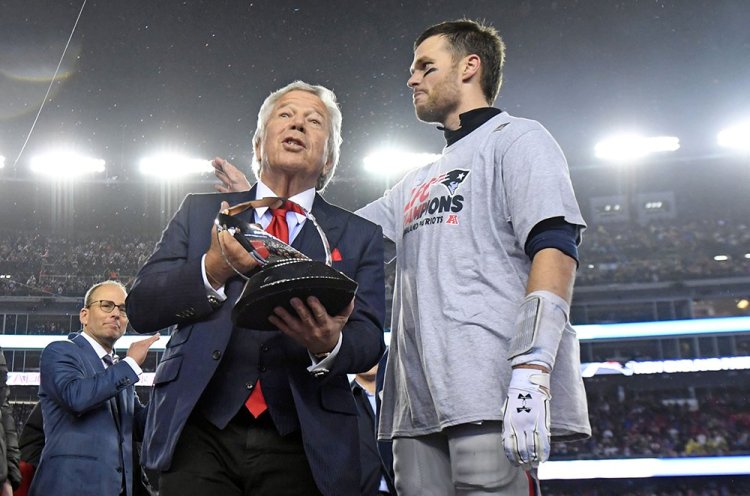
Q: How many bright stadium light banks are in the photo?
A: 5